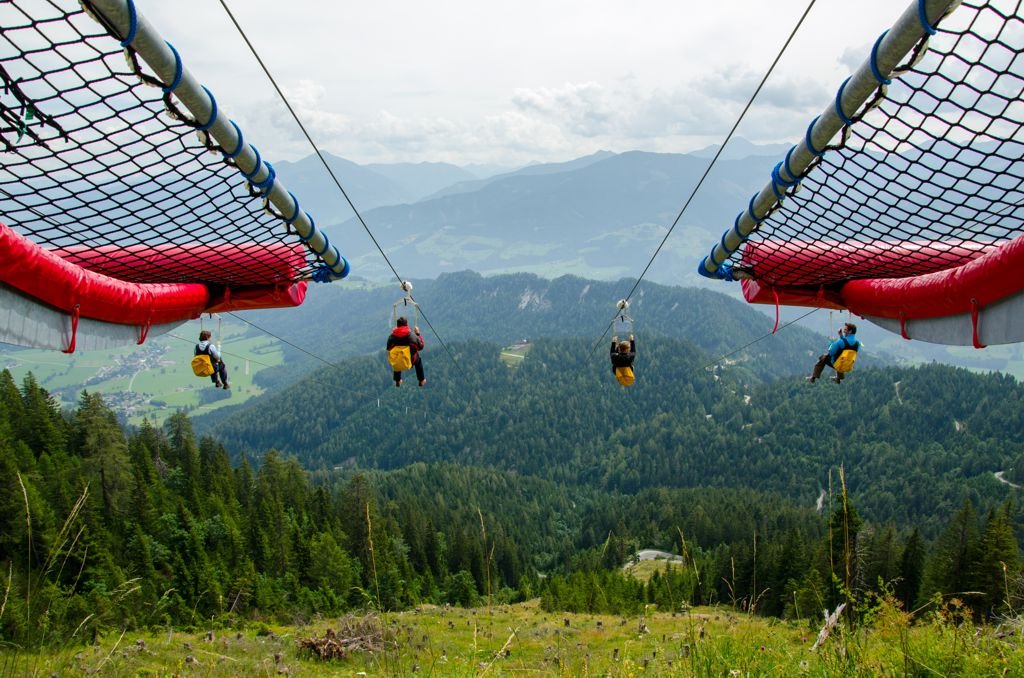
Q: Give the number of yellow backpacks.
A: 4